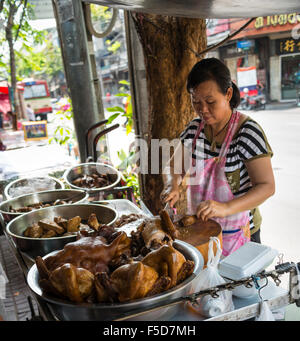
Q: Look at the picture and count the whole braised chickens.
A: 3